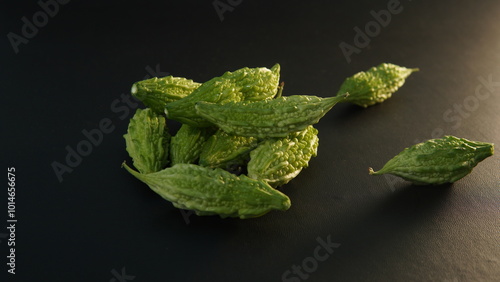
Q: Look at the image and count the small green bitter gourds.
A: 10